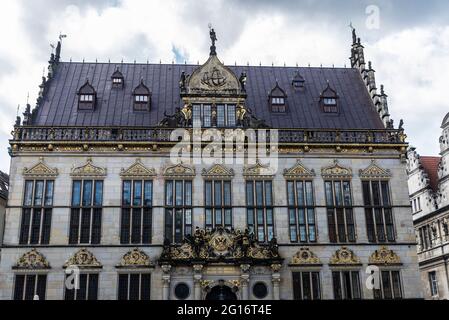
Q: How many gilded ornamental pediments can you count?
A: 15